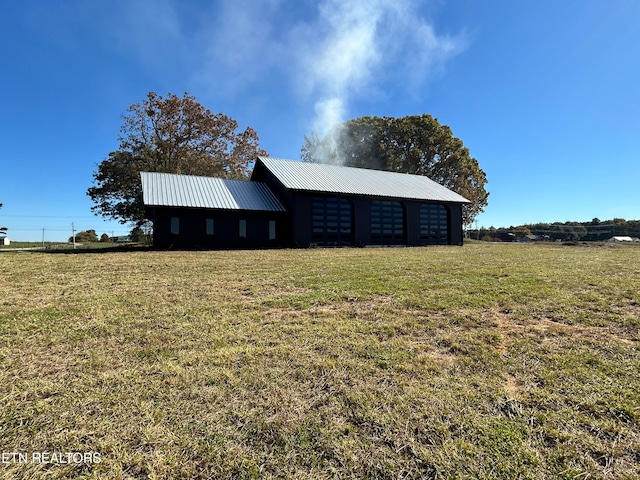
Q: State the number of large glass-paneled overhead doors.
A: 3